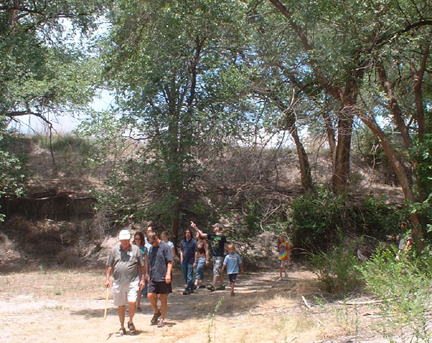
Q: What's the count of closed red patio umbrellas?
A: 0